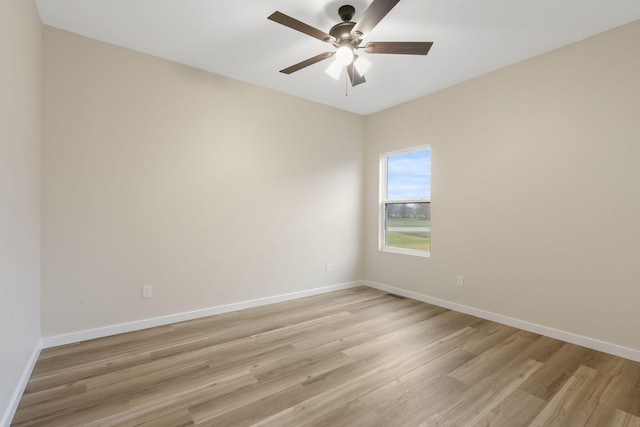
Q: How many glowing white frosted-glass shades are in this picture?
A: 3